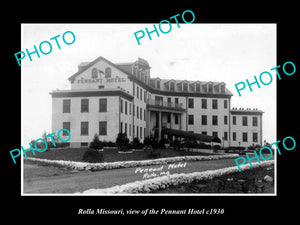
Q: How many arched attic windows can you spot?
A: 2